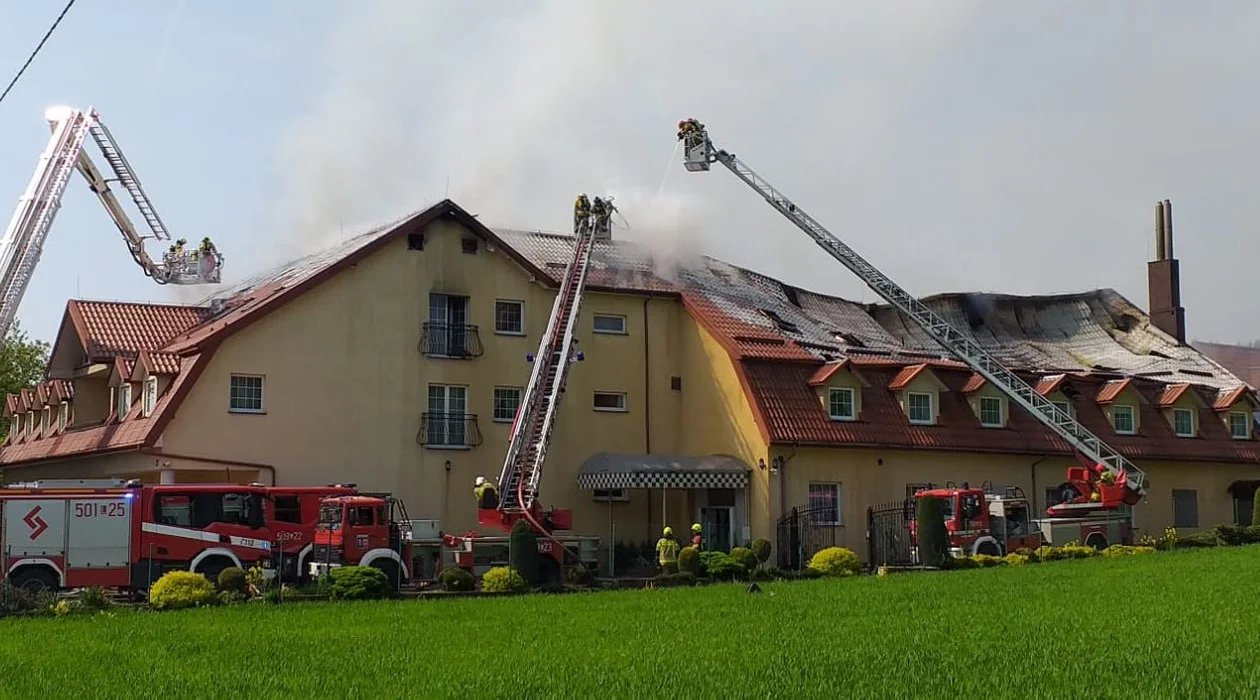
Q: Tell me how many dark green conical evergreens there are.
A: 2